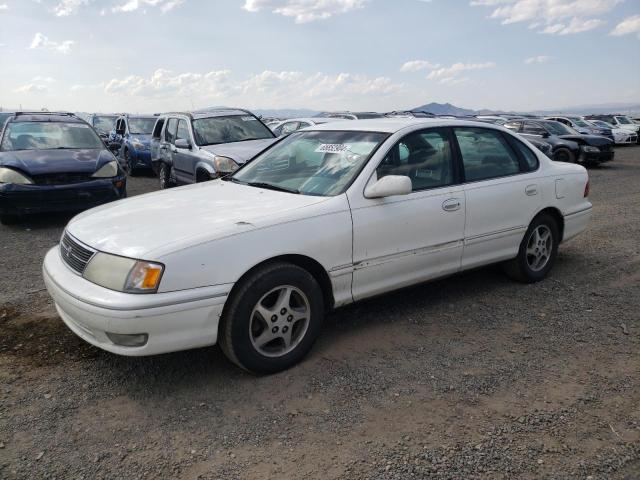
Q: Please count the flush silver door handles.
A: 2